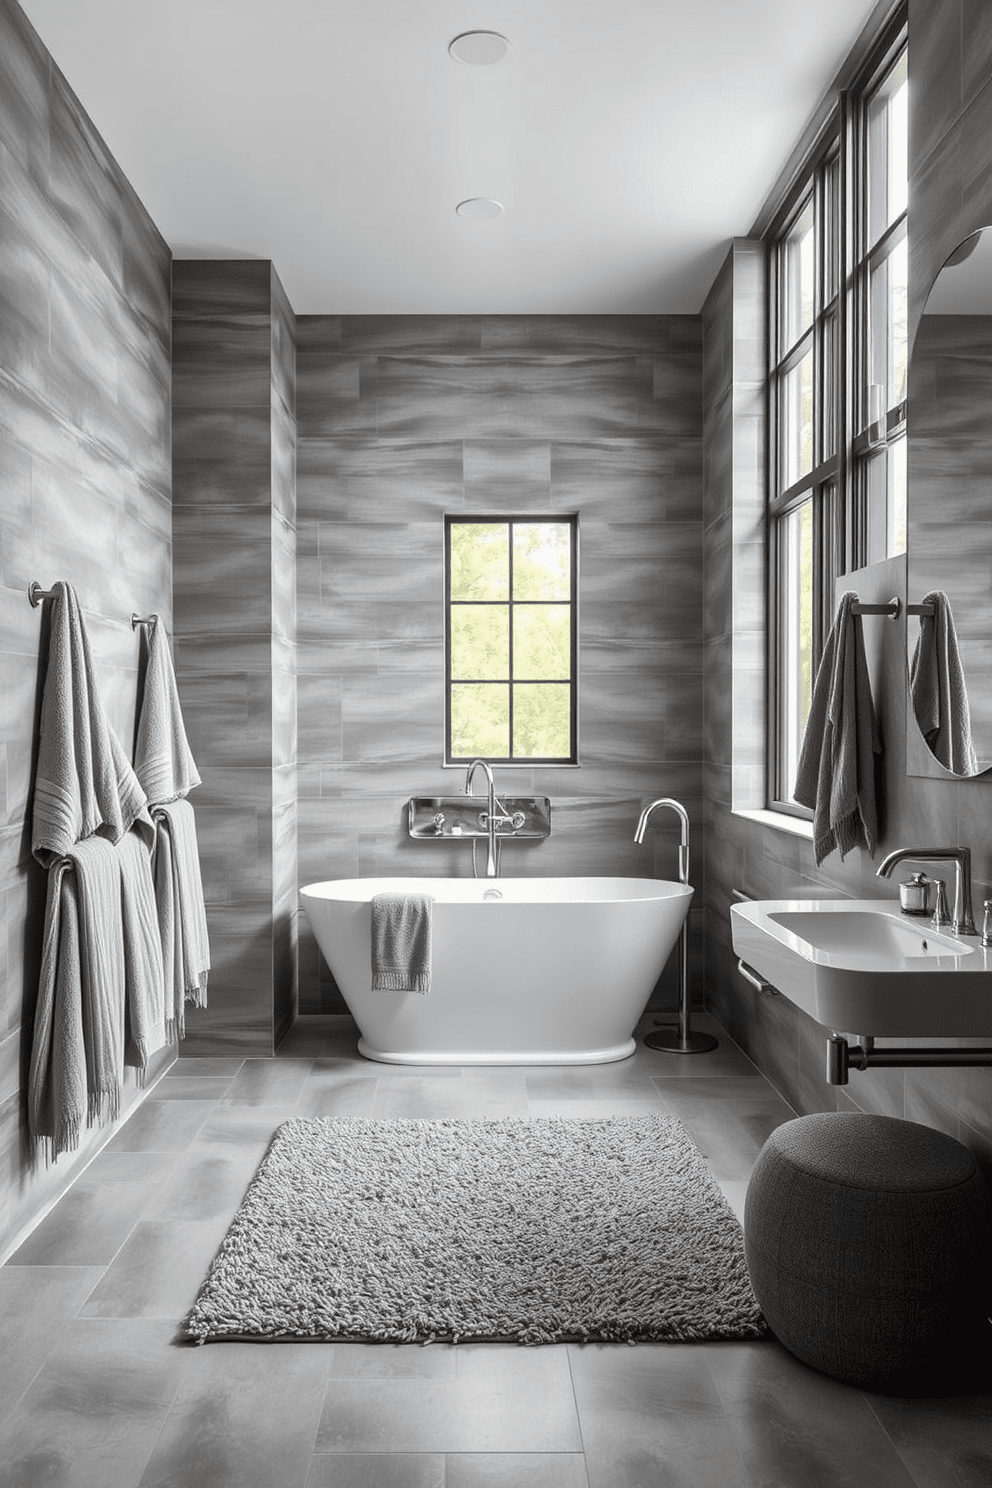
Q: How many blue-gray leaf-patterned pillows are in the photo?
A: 0